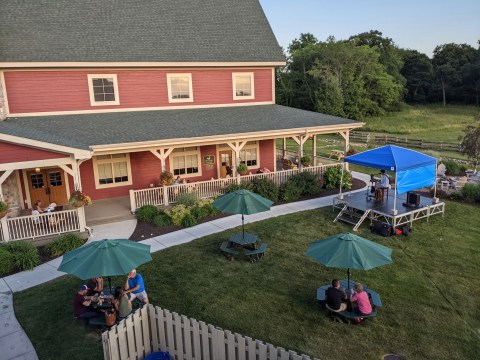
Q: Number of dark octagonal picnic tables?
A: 3